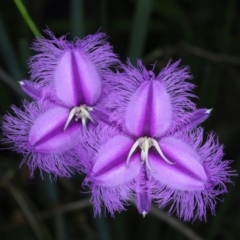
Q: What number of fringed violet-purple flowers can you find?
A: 2